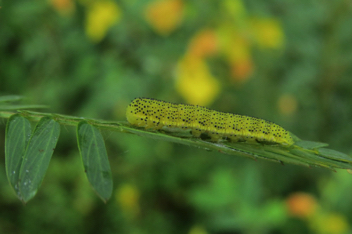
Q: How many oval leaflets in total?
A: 3